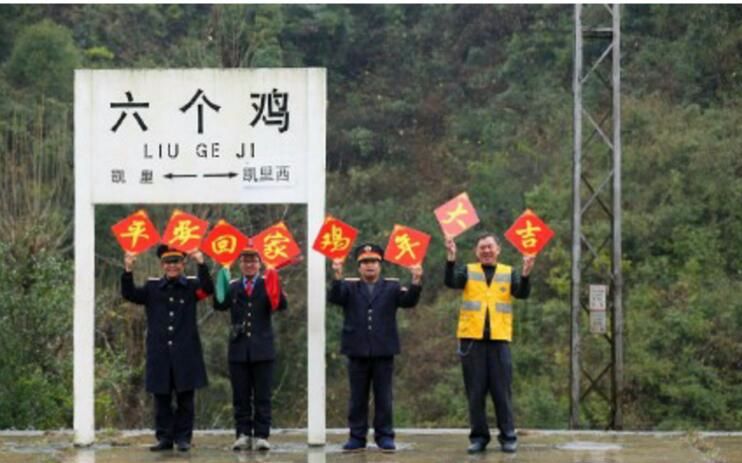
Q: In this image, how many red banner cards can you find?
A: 8